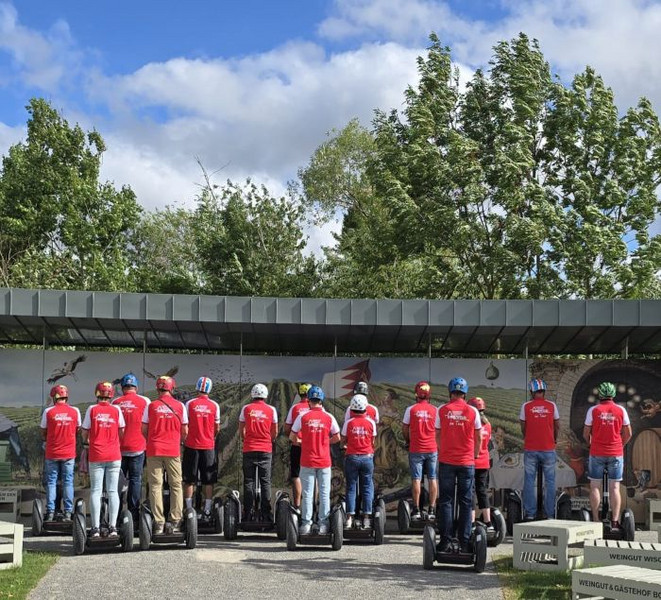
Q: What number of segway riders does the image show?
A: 15